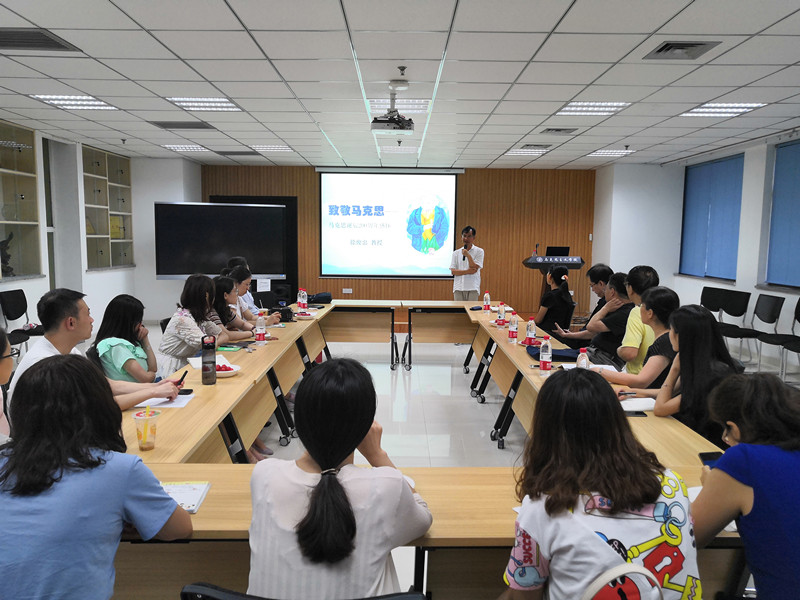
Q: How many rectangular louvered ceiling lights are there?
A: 10